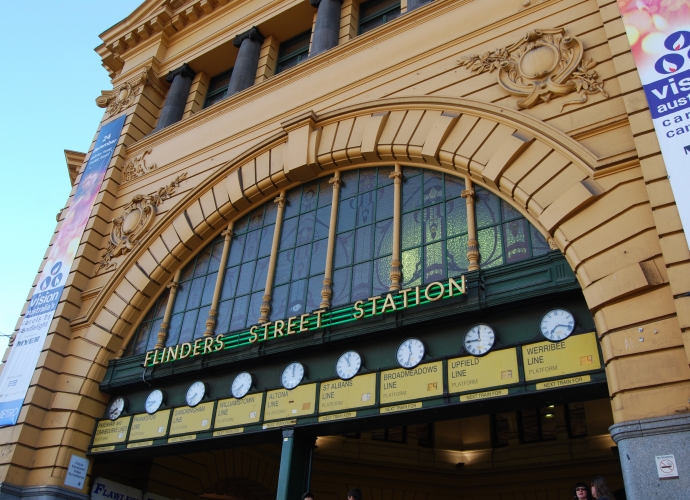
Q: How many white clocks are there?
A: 9